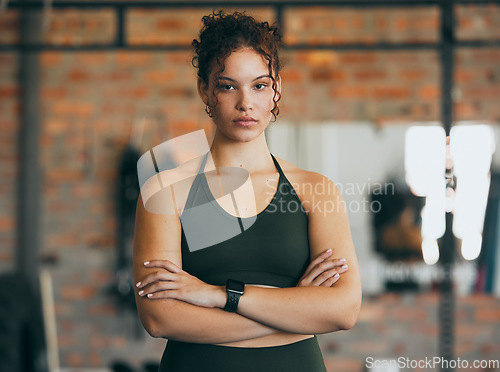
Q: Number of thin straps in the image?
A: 2